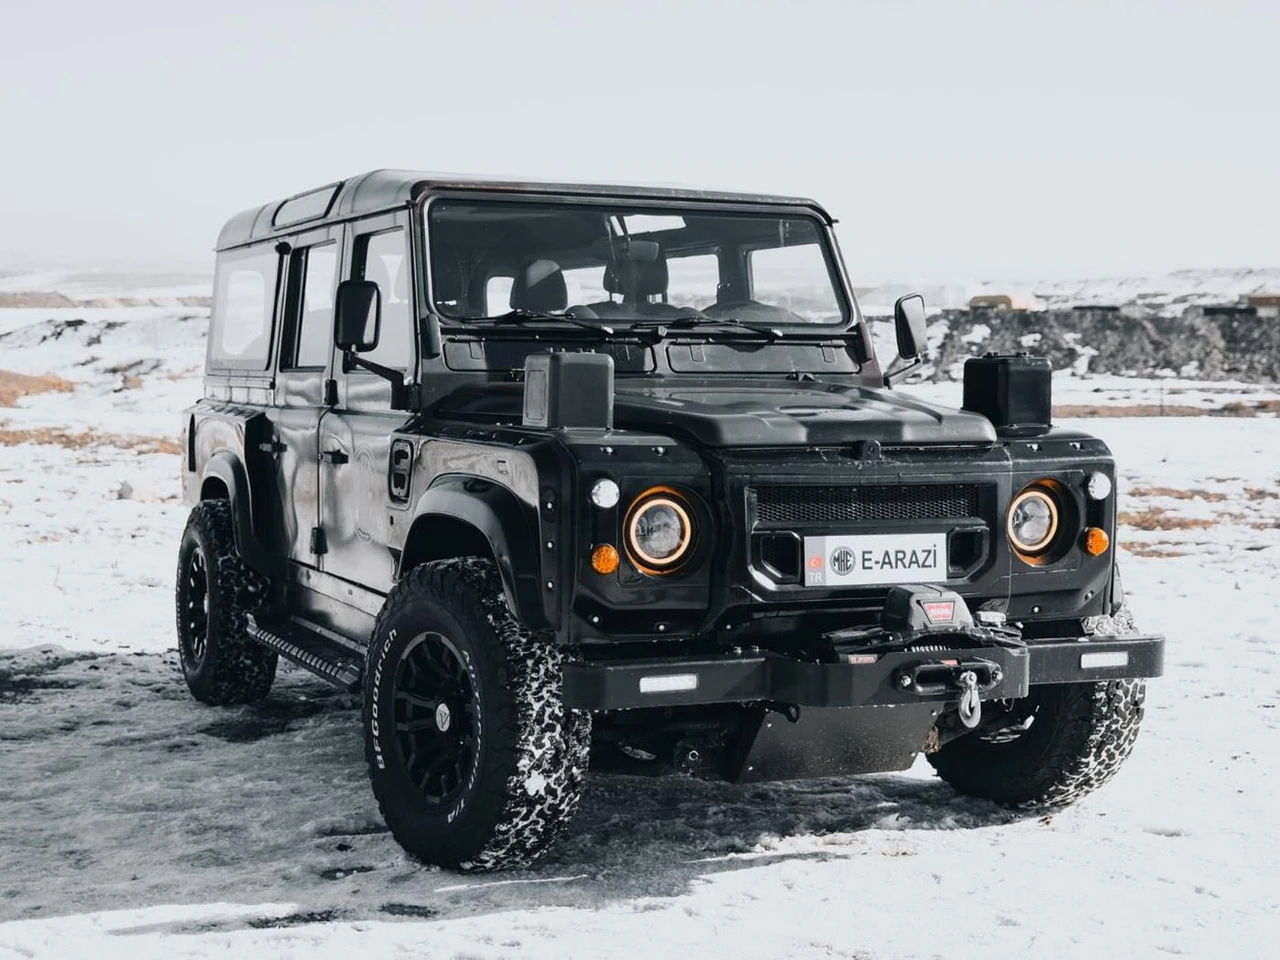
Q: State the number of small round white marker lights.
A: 2